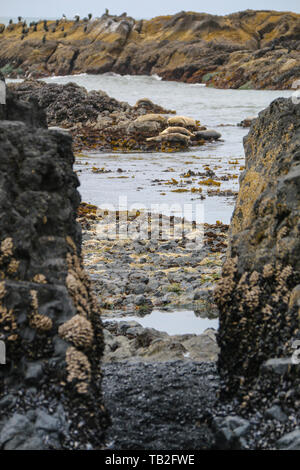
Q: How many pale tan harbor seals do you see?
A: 4